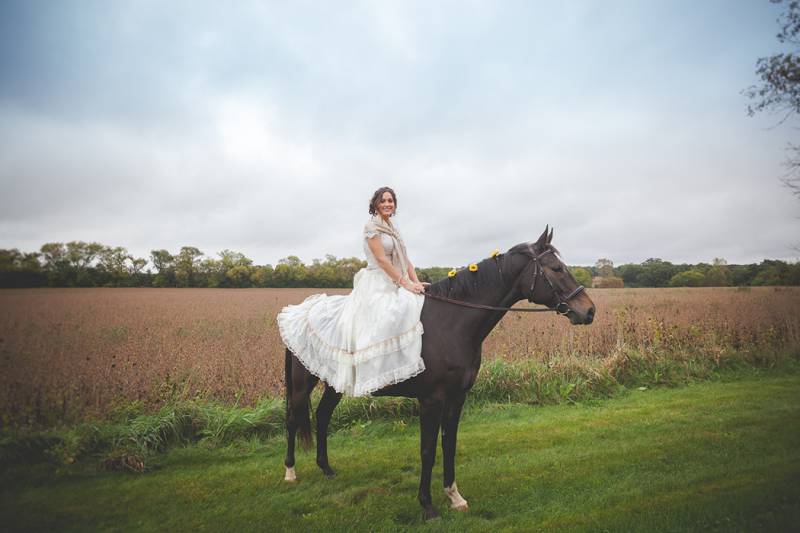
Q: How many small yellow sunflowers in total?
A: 3